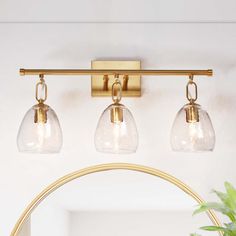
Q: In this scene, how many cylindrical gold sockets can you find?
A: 3